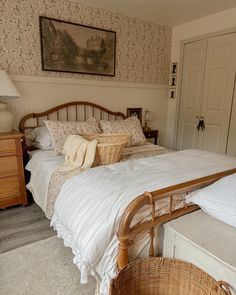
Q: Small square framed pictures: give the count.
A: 3